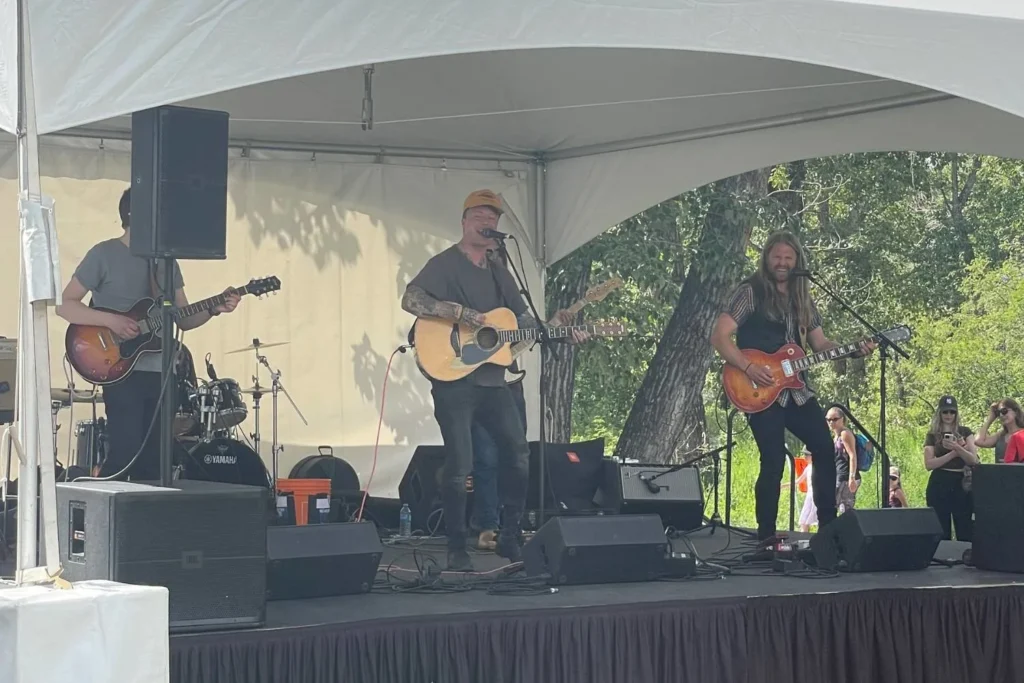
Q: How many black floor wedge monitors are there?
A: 3